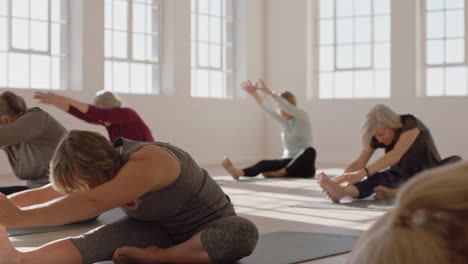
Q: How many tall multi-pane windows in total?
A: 5